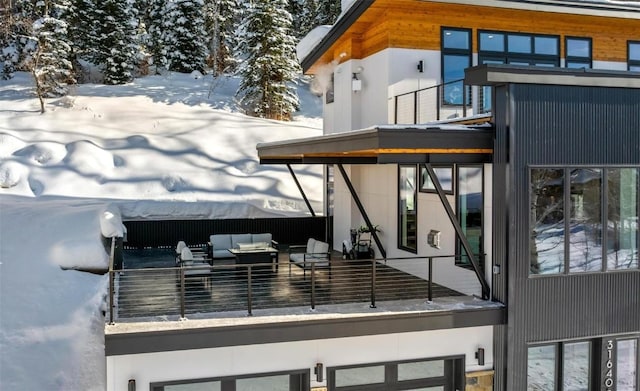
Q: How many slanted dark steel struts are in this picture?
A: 3